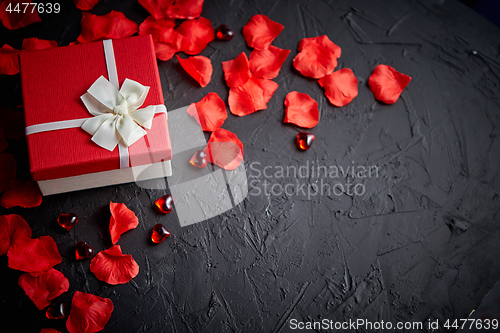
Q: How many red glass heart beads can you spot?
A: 8